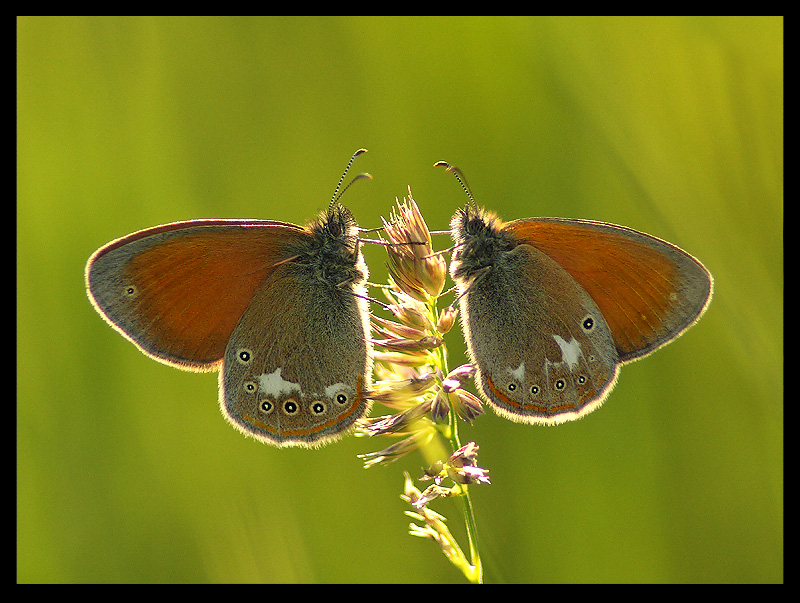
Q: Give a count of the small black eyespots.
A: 12